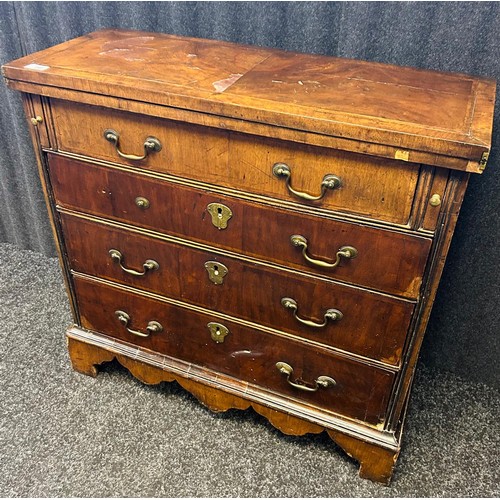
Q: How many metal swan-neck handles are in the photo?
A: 7